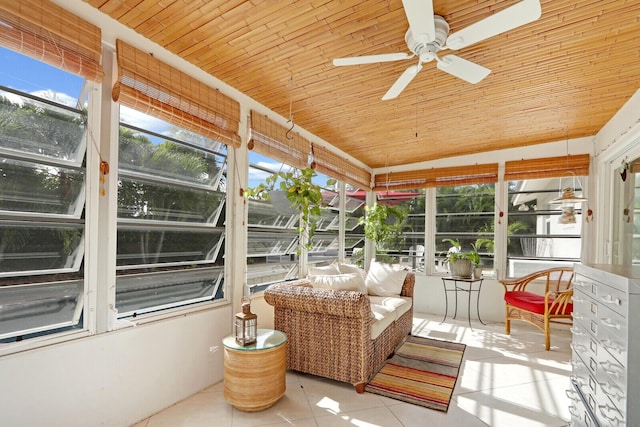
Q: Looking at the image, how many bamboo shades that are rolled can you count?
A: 6